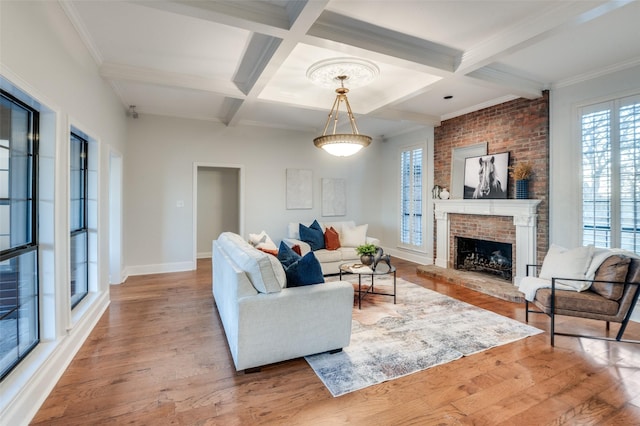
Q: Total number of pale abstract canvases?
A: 2